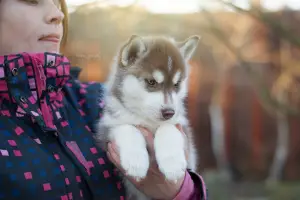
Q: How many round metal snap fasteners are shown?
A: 4